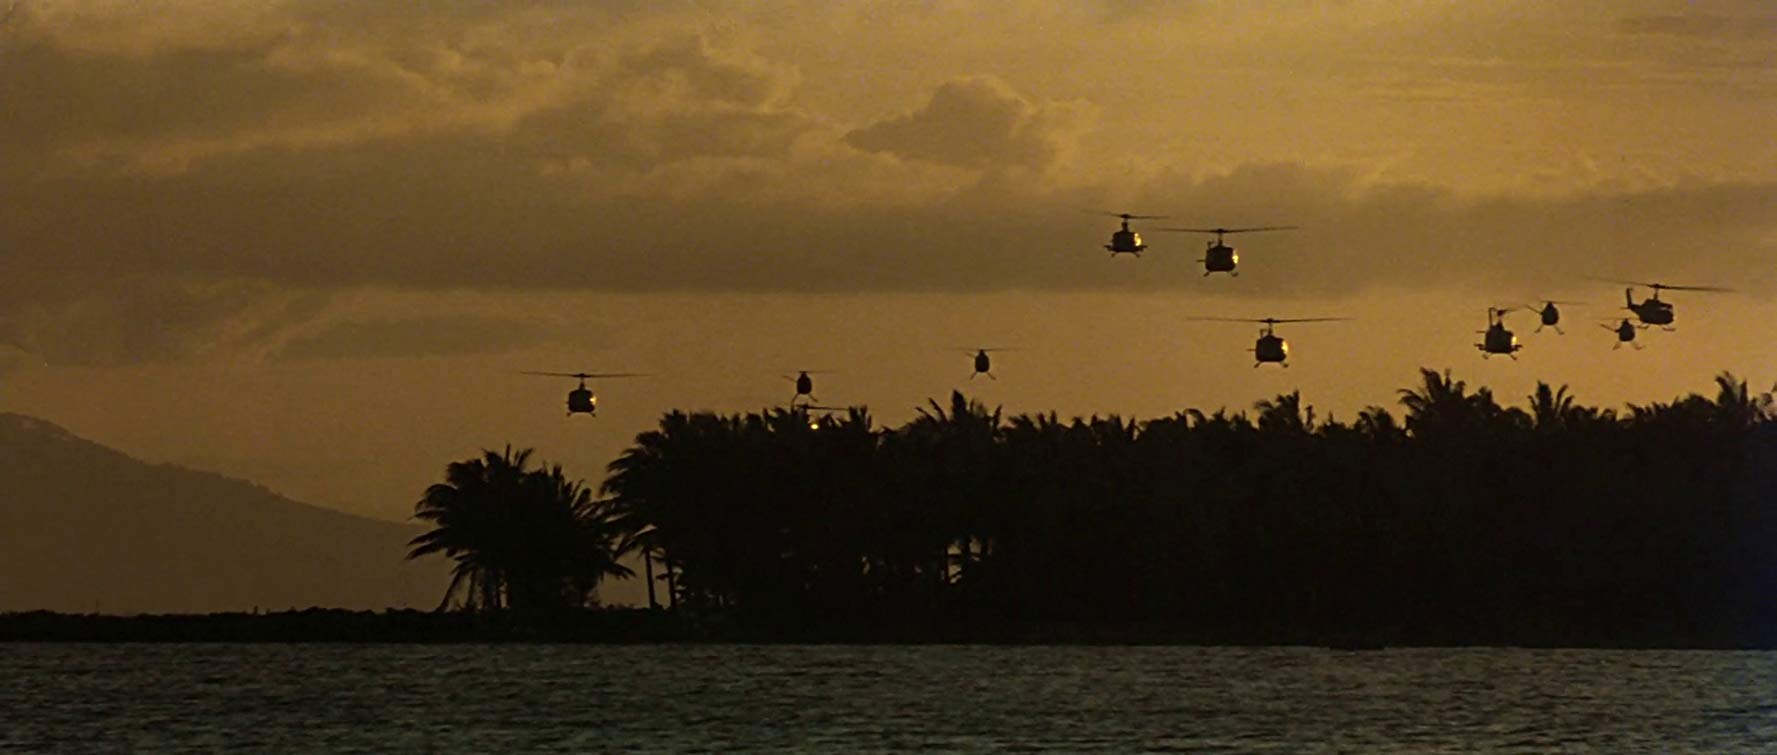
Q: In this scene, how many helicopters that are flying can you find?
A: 11